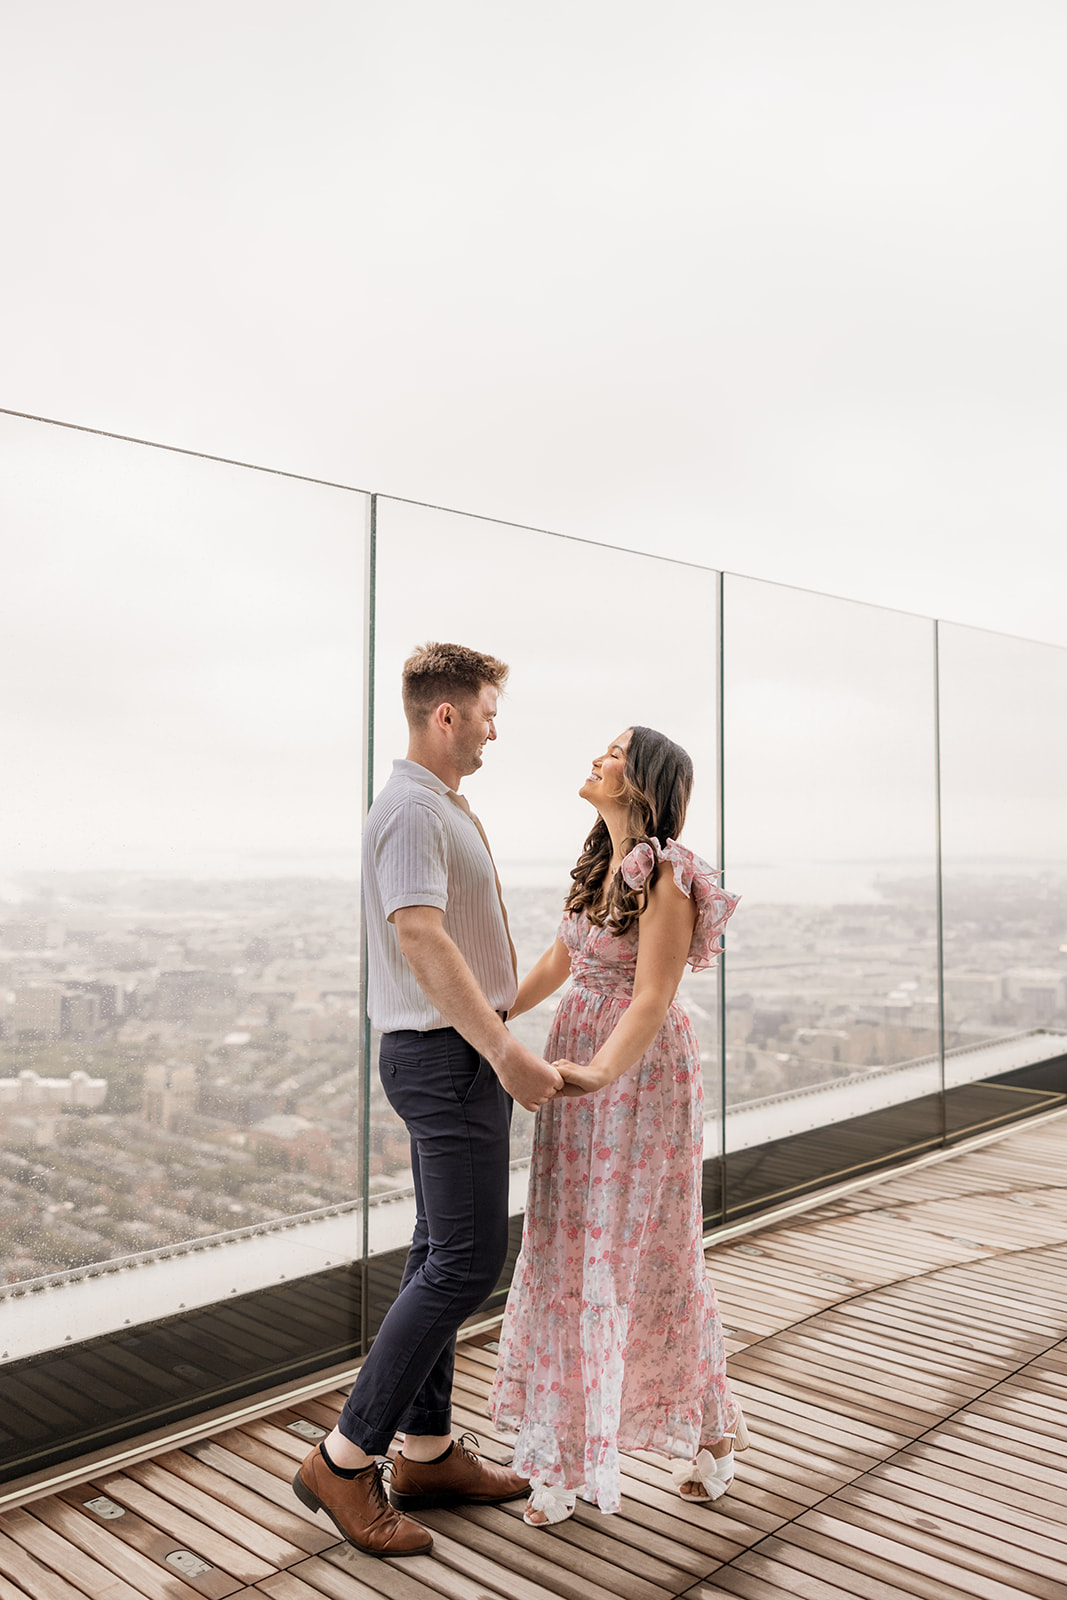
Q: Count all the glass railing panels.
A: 4